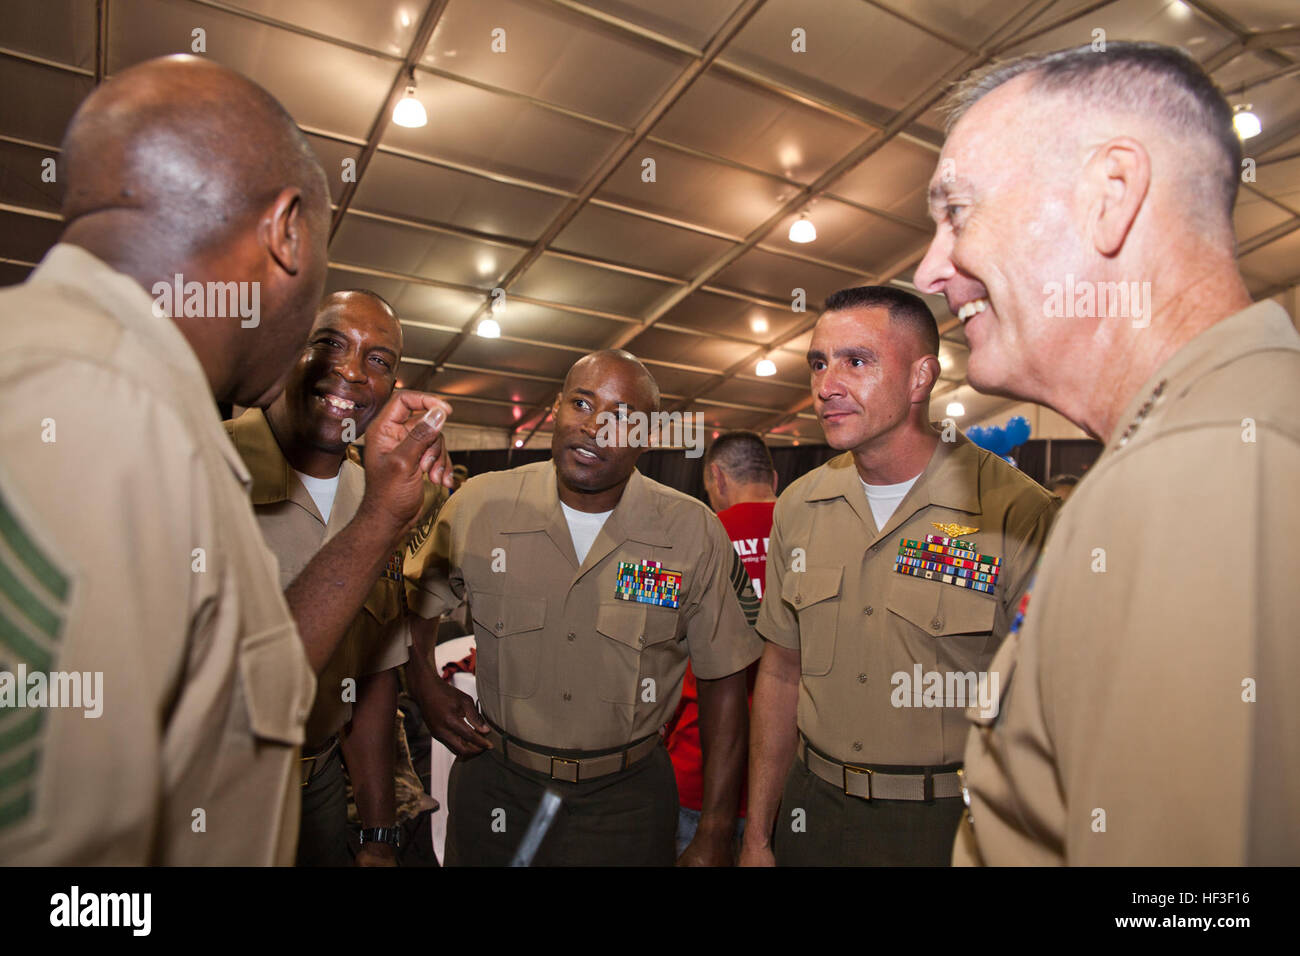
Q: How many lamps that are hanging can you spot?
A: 6